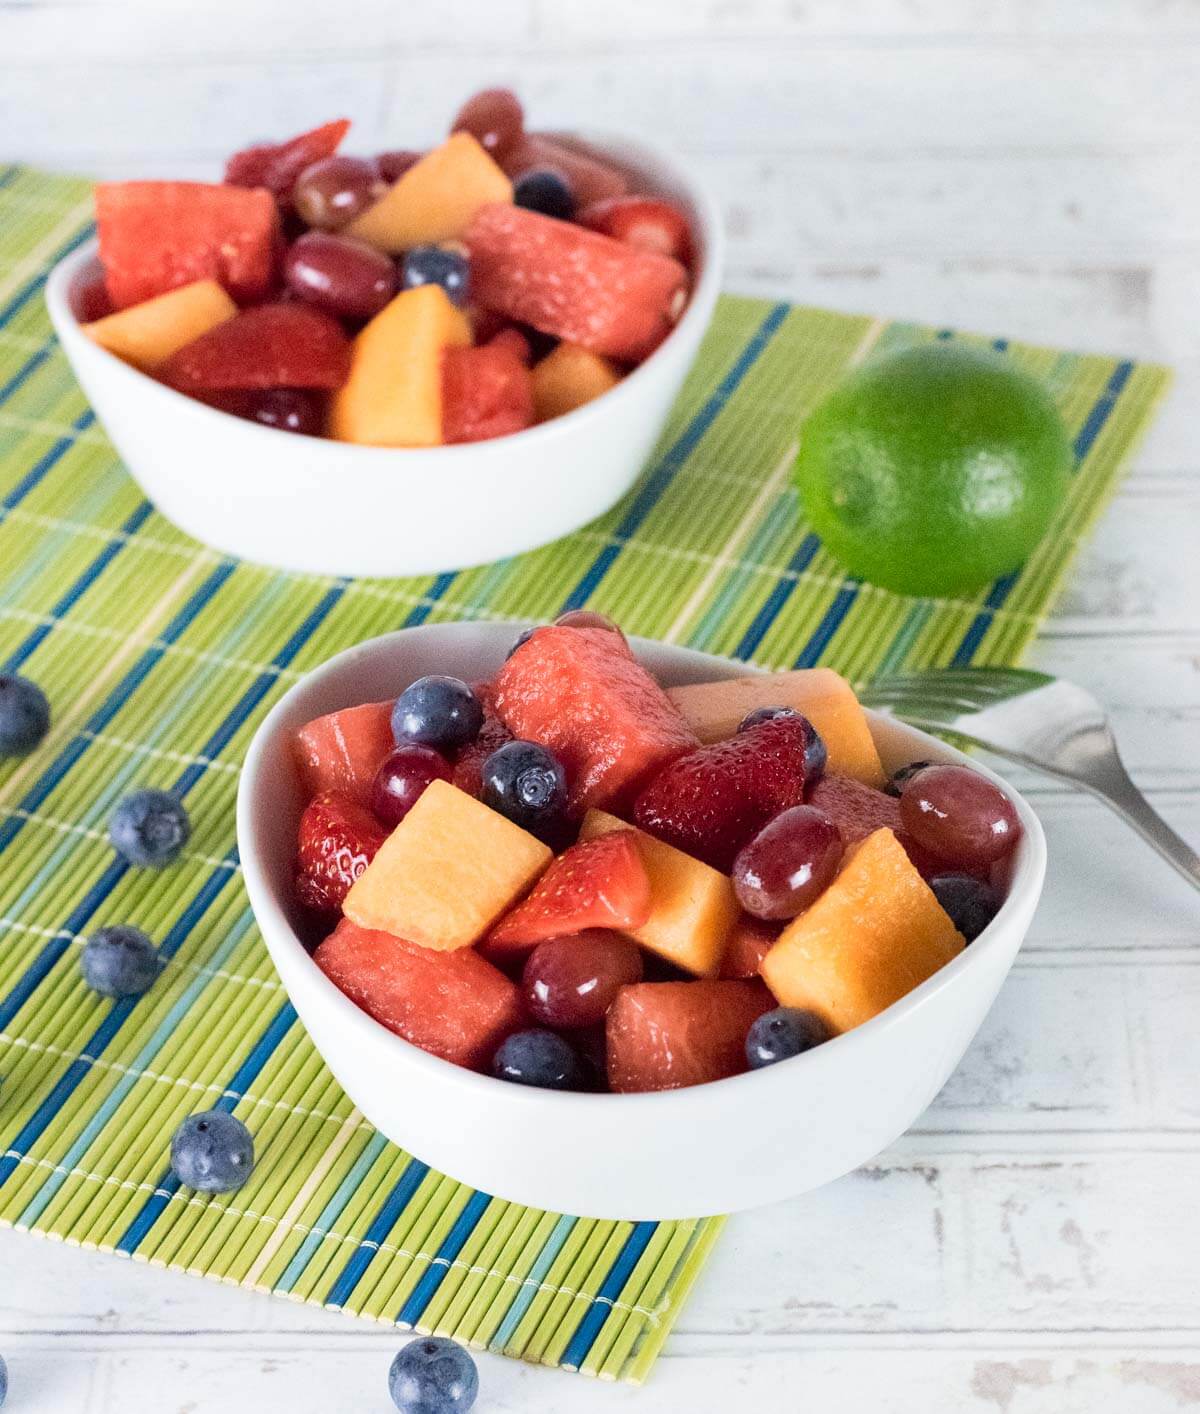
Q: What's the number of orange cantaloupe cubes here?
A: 8